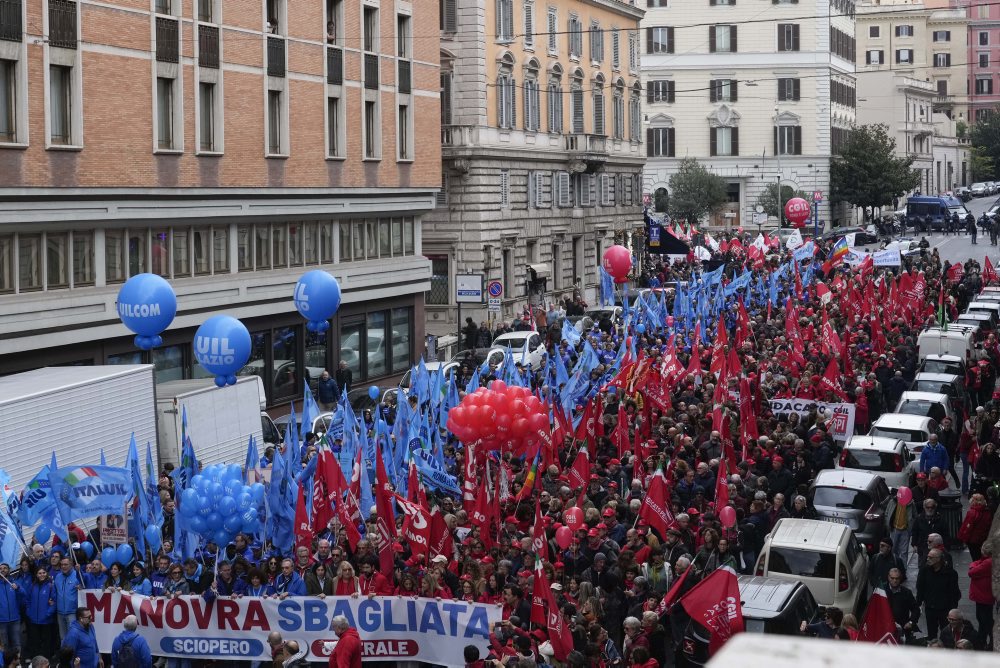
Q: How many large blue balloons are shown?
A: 3